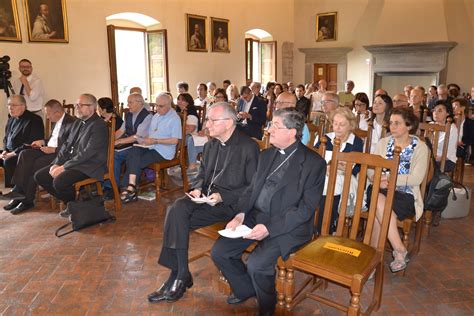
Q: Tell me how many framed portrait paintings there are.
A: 5